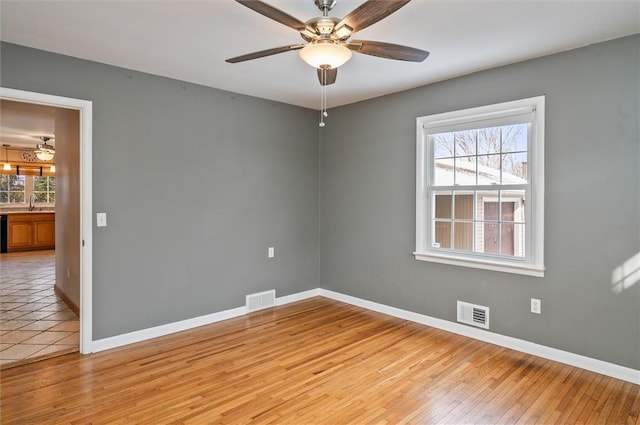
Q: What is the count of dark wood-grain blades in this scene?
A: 5